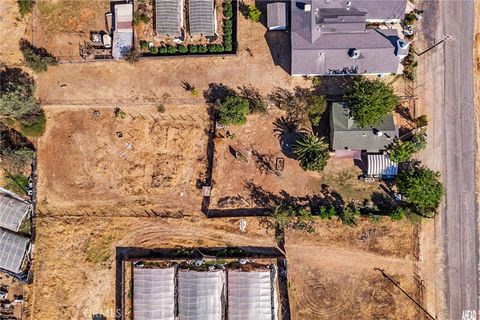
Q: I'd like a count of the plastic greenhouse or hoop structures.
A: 7